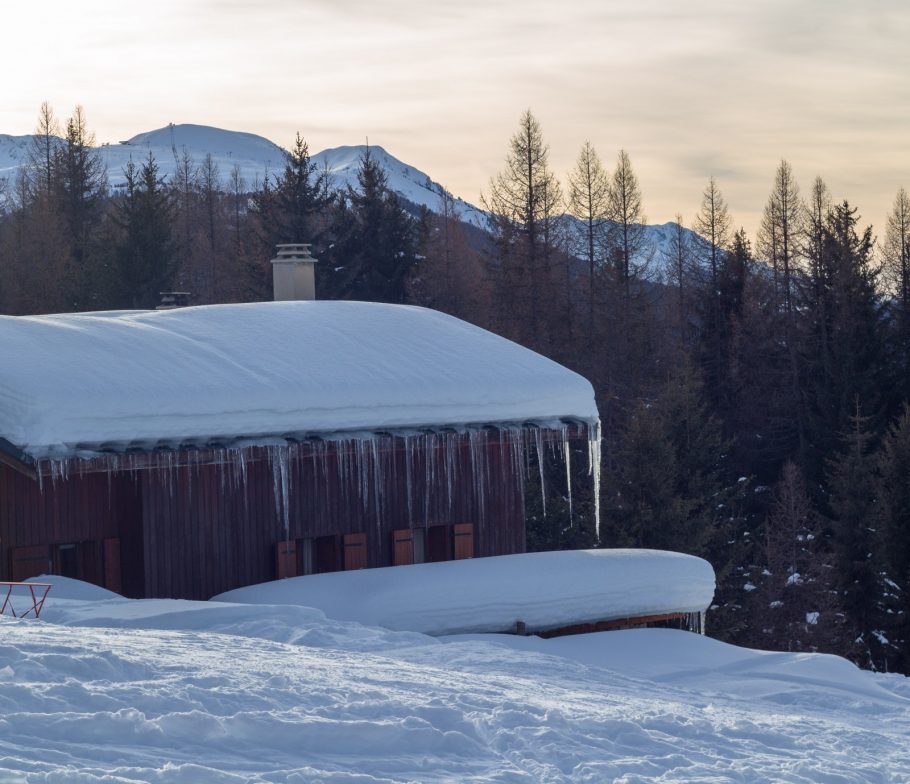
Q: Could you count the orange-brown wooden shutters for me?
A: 6